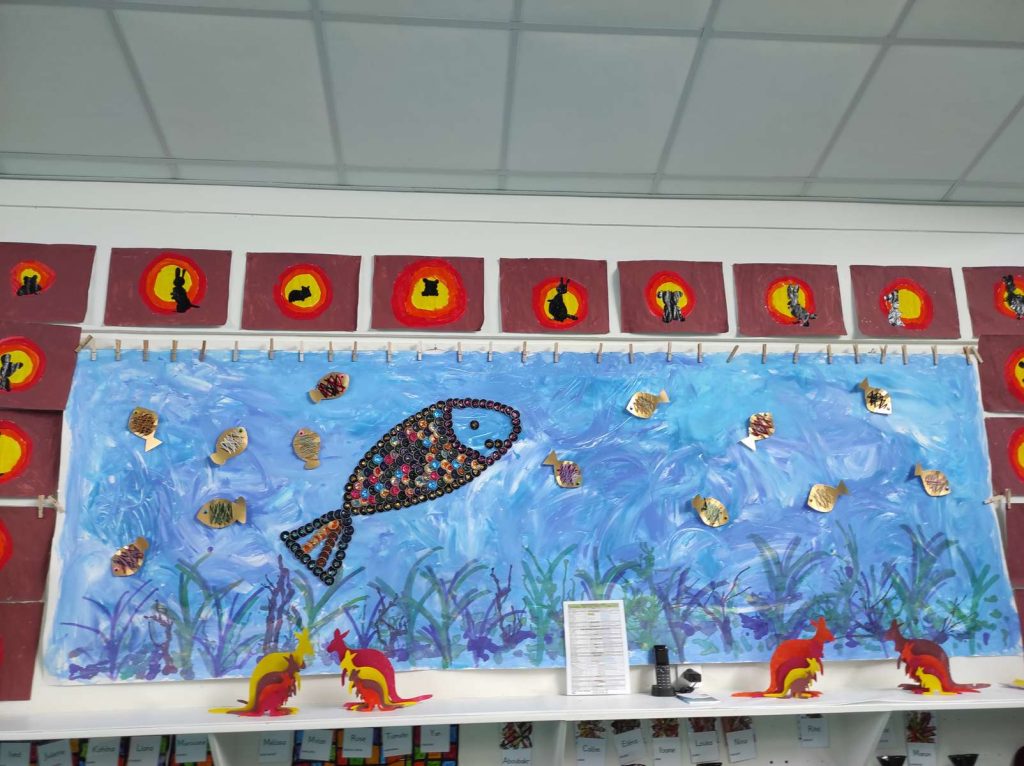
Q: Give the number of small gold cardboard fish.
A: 13